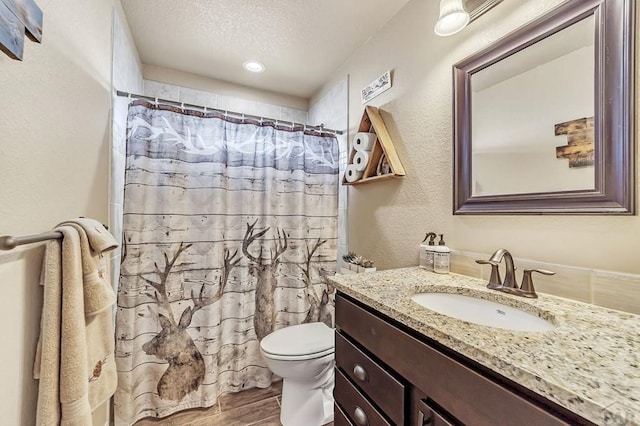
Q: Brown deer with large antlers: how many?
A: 3